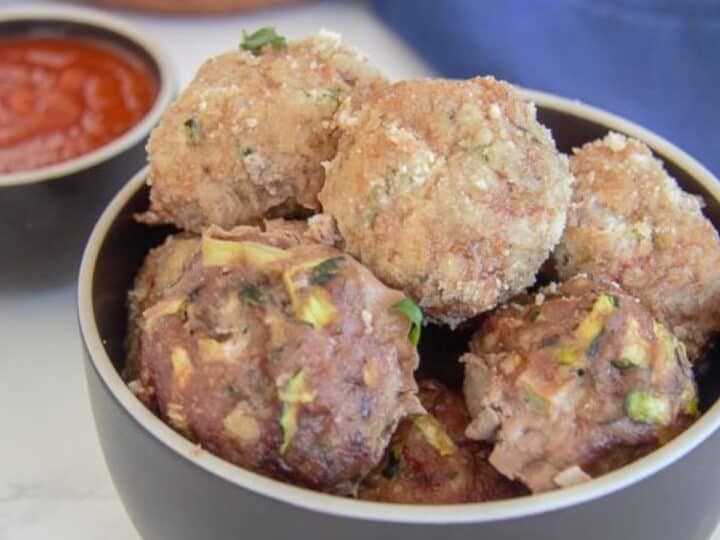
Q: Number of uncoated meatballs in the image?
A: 3